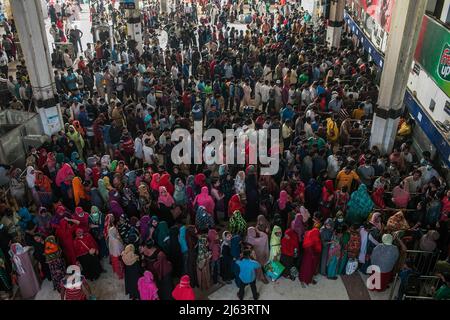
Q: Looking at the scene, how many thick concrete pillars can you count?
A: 4